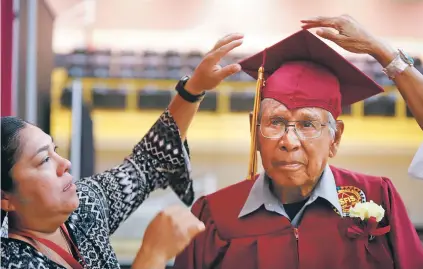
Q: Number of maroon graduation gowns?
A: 1